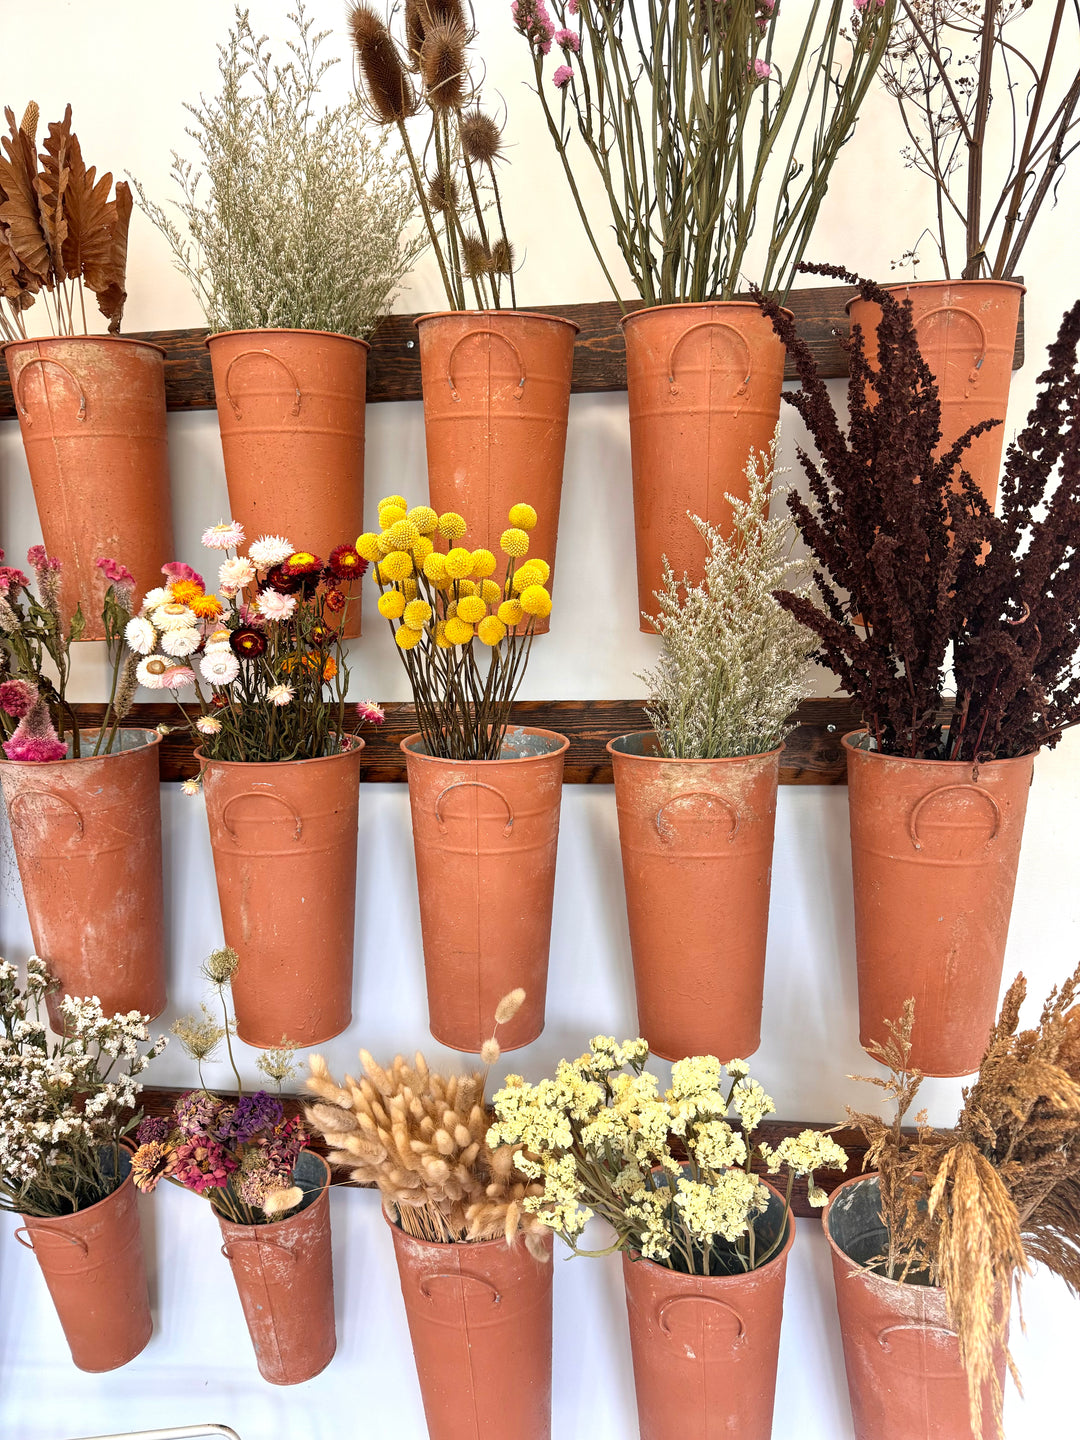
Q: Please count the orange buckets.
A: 15